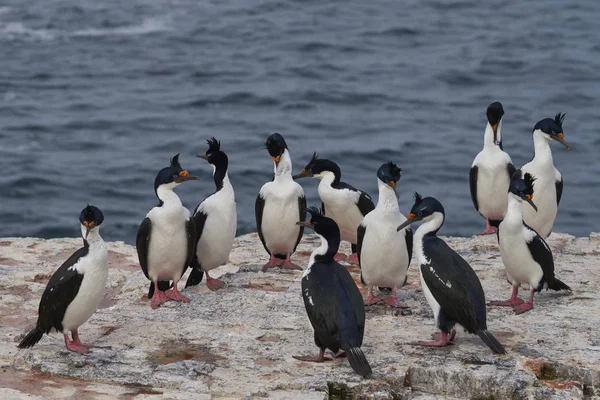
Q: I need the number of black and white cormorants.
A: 11